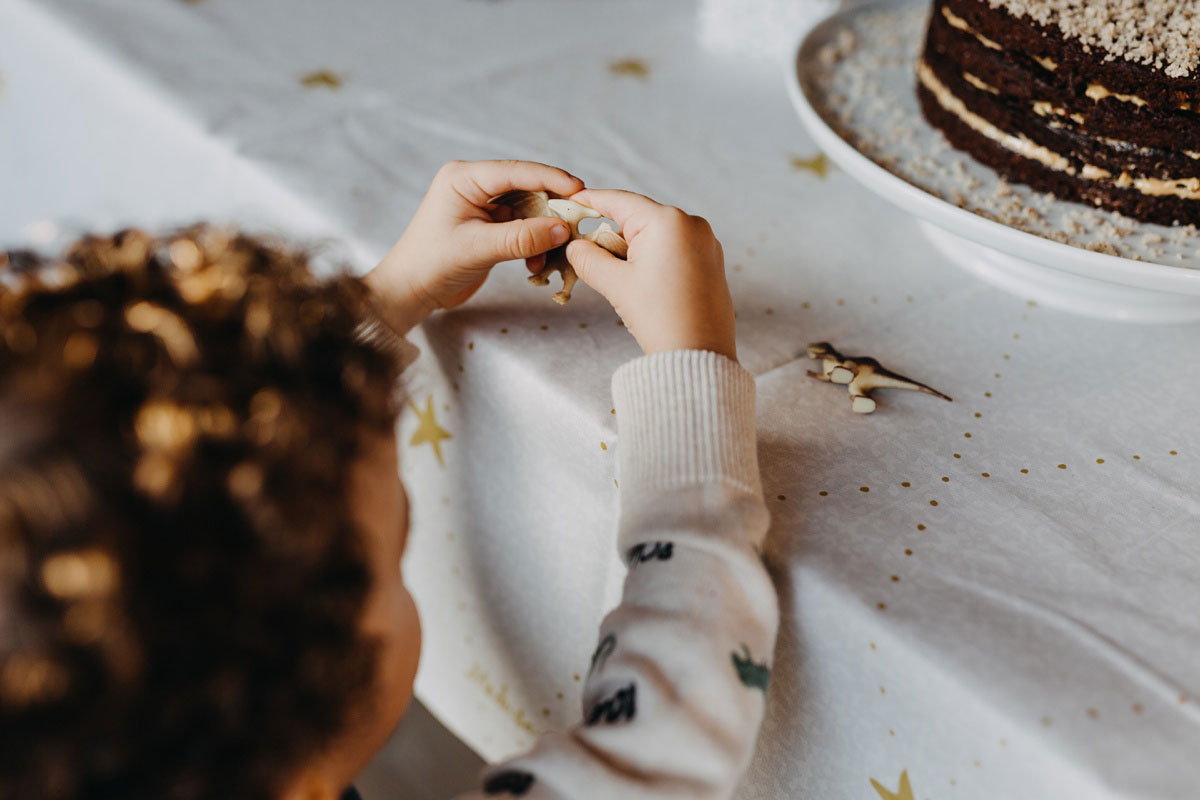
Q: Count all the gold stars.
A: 5